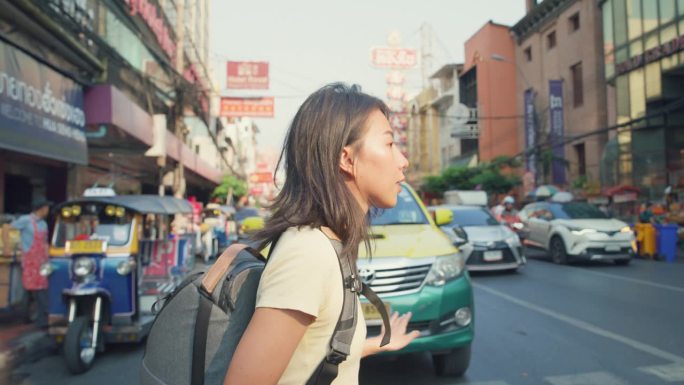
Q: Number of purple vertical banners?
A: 2